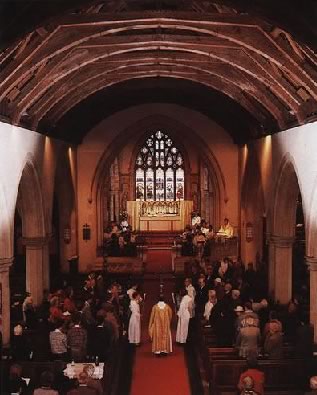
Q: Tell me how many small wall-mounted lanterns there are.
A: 2